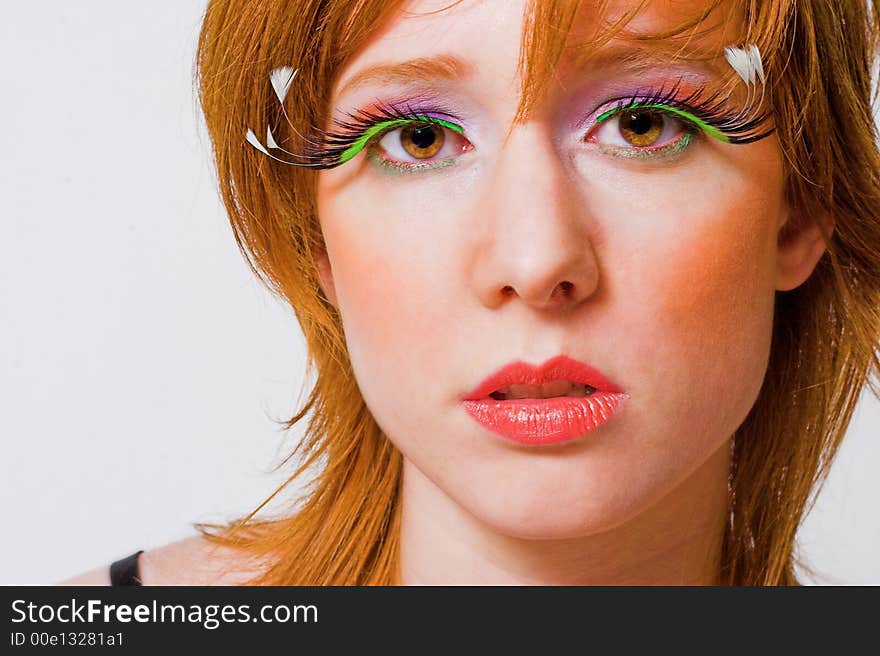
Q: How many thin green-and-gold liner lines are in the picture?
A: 2